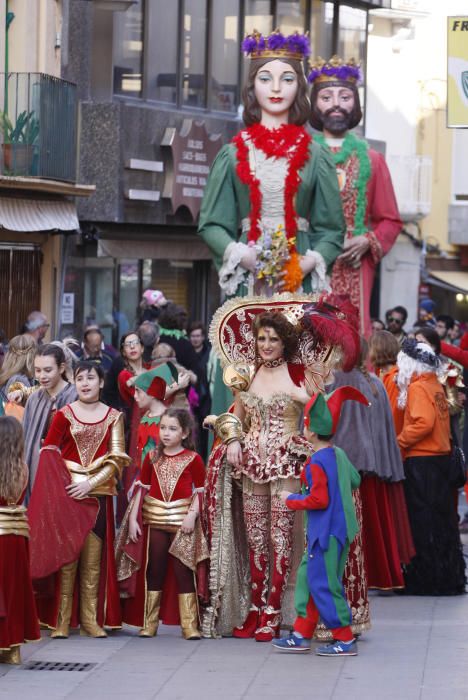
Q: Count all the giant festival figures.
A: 2